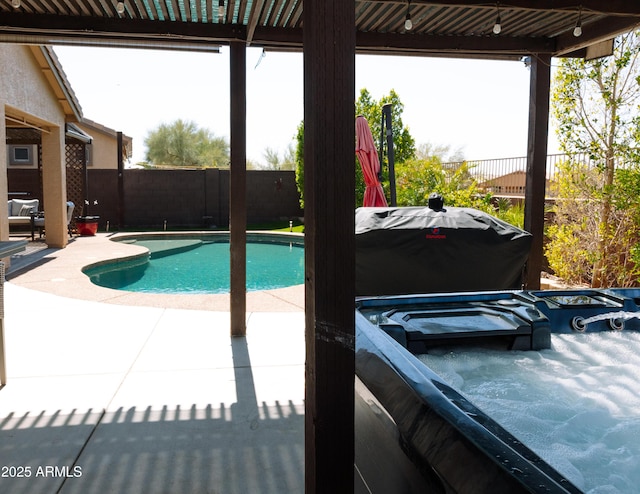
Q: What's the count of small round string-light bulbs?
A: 6